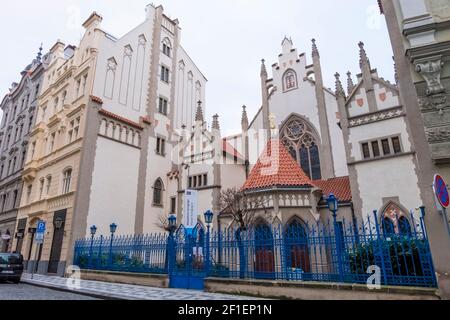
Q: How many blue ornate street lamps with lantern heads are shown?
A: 5